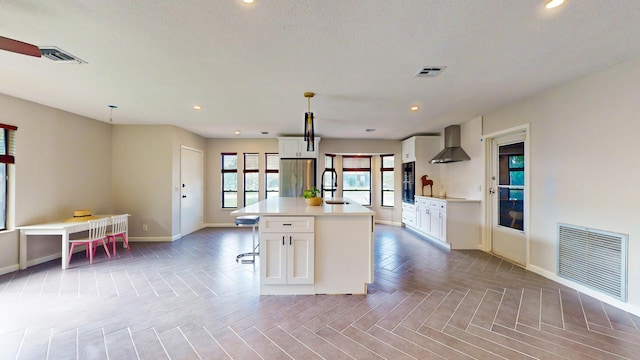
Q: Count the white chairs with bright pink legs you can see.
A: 2